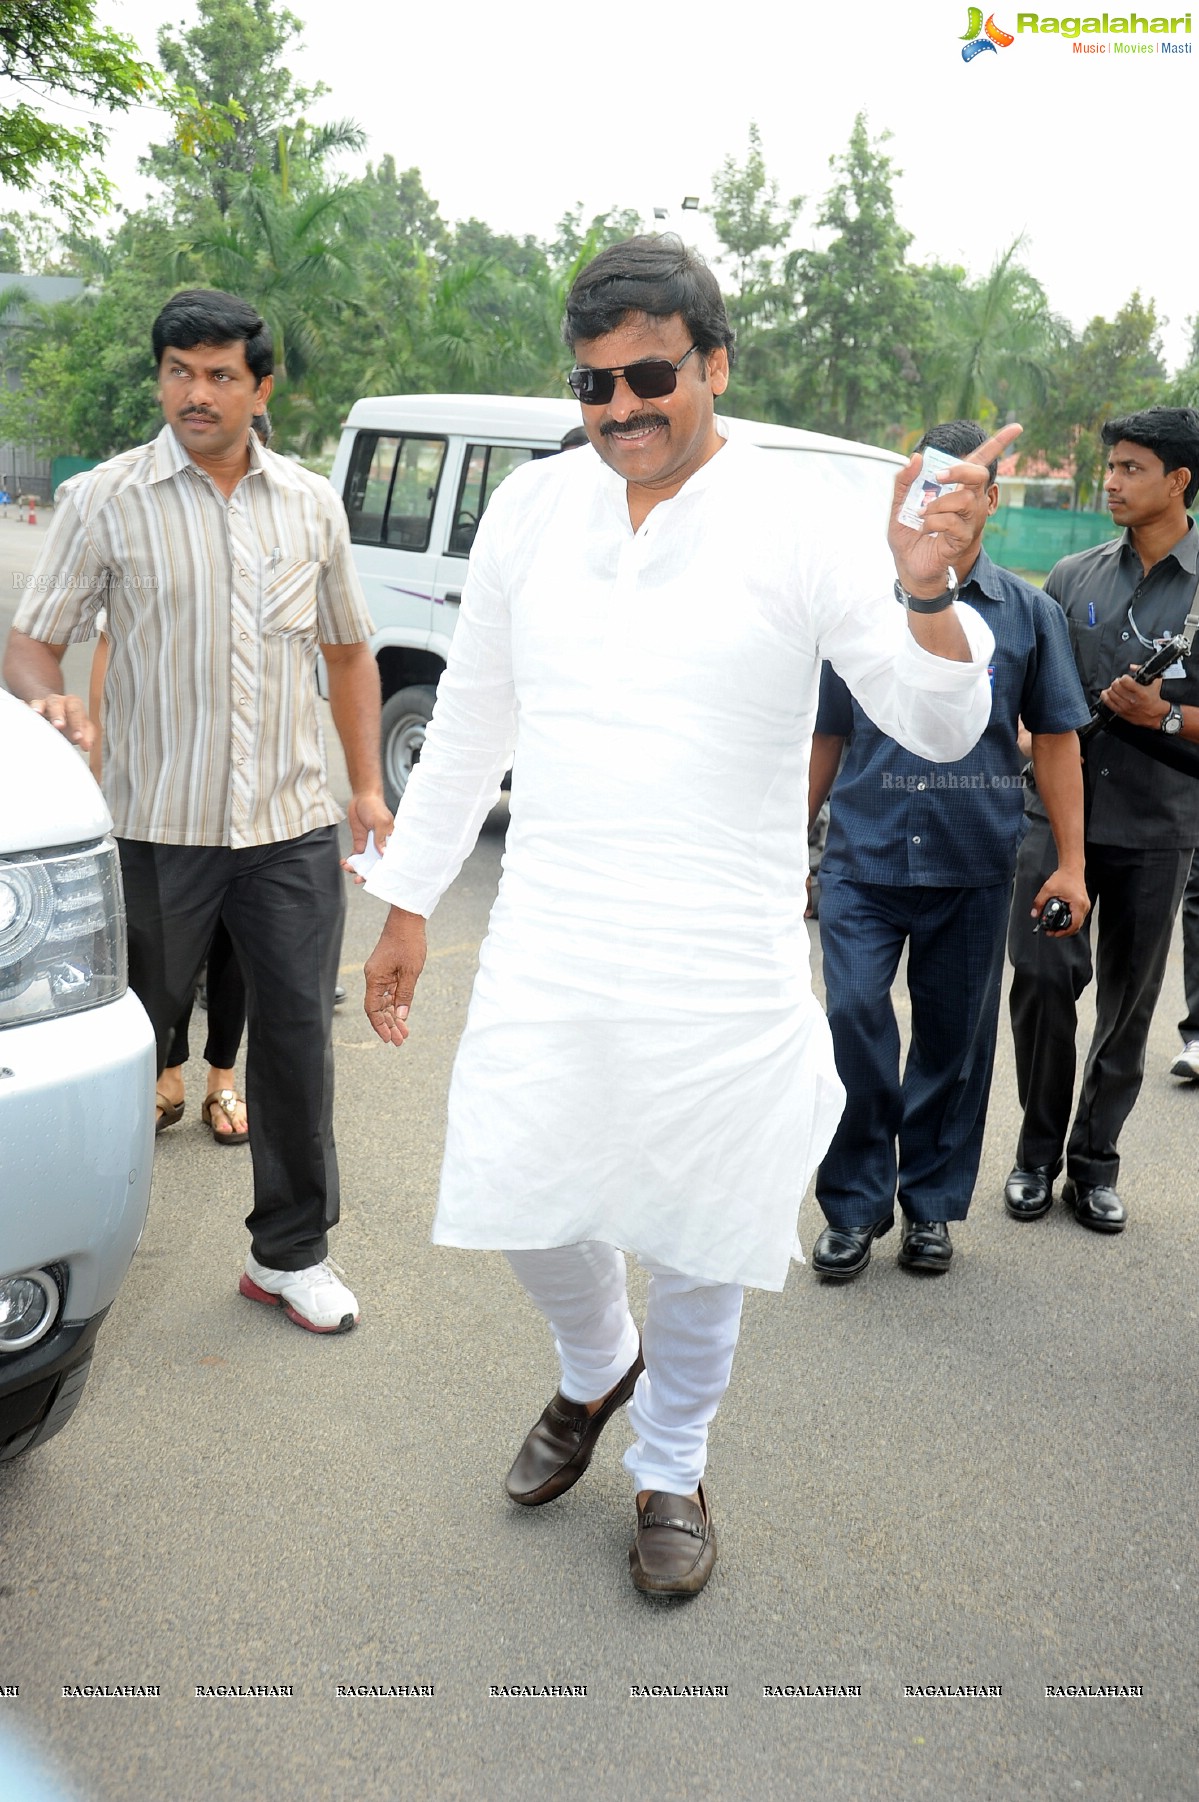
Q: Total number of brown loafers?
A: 2